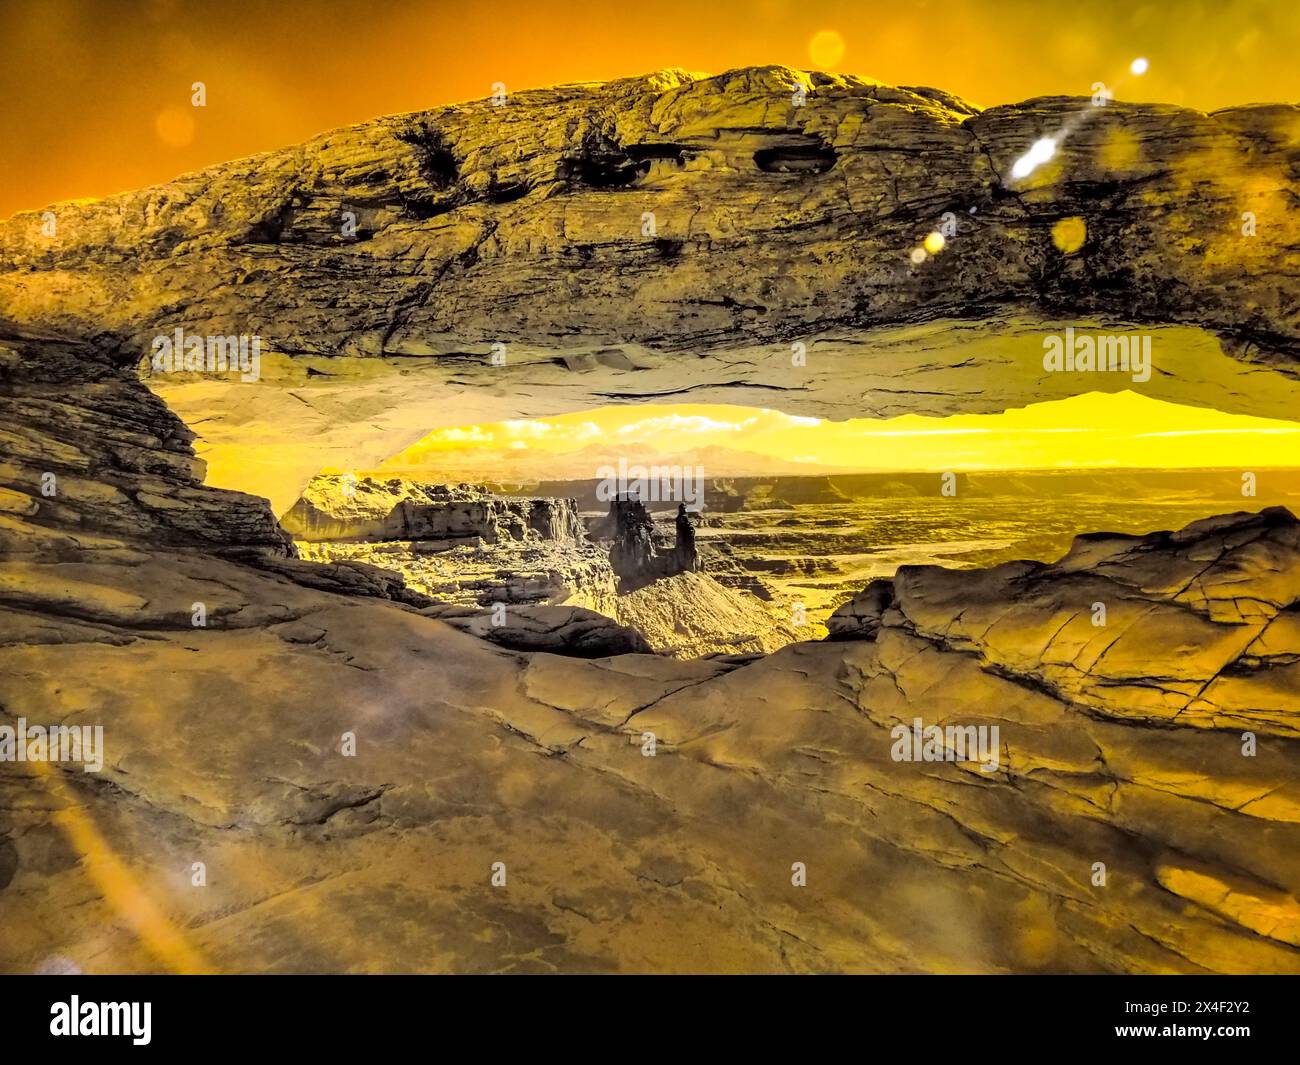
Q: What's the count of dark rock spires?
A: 2